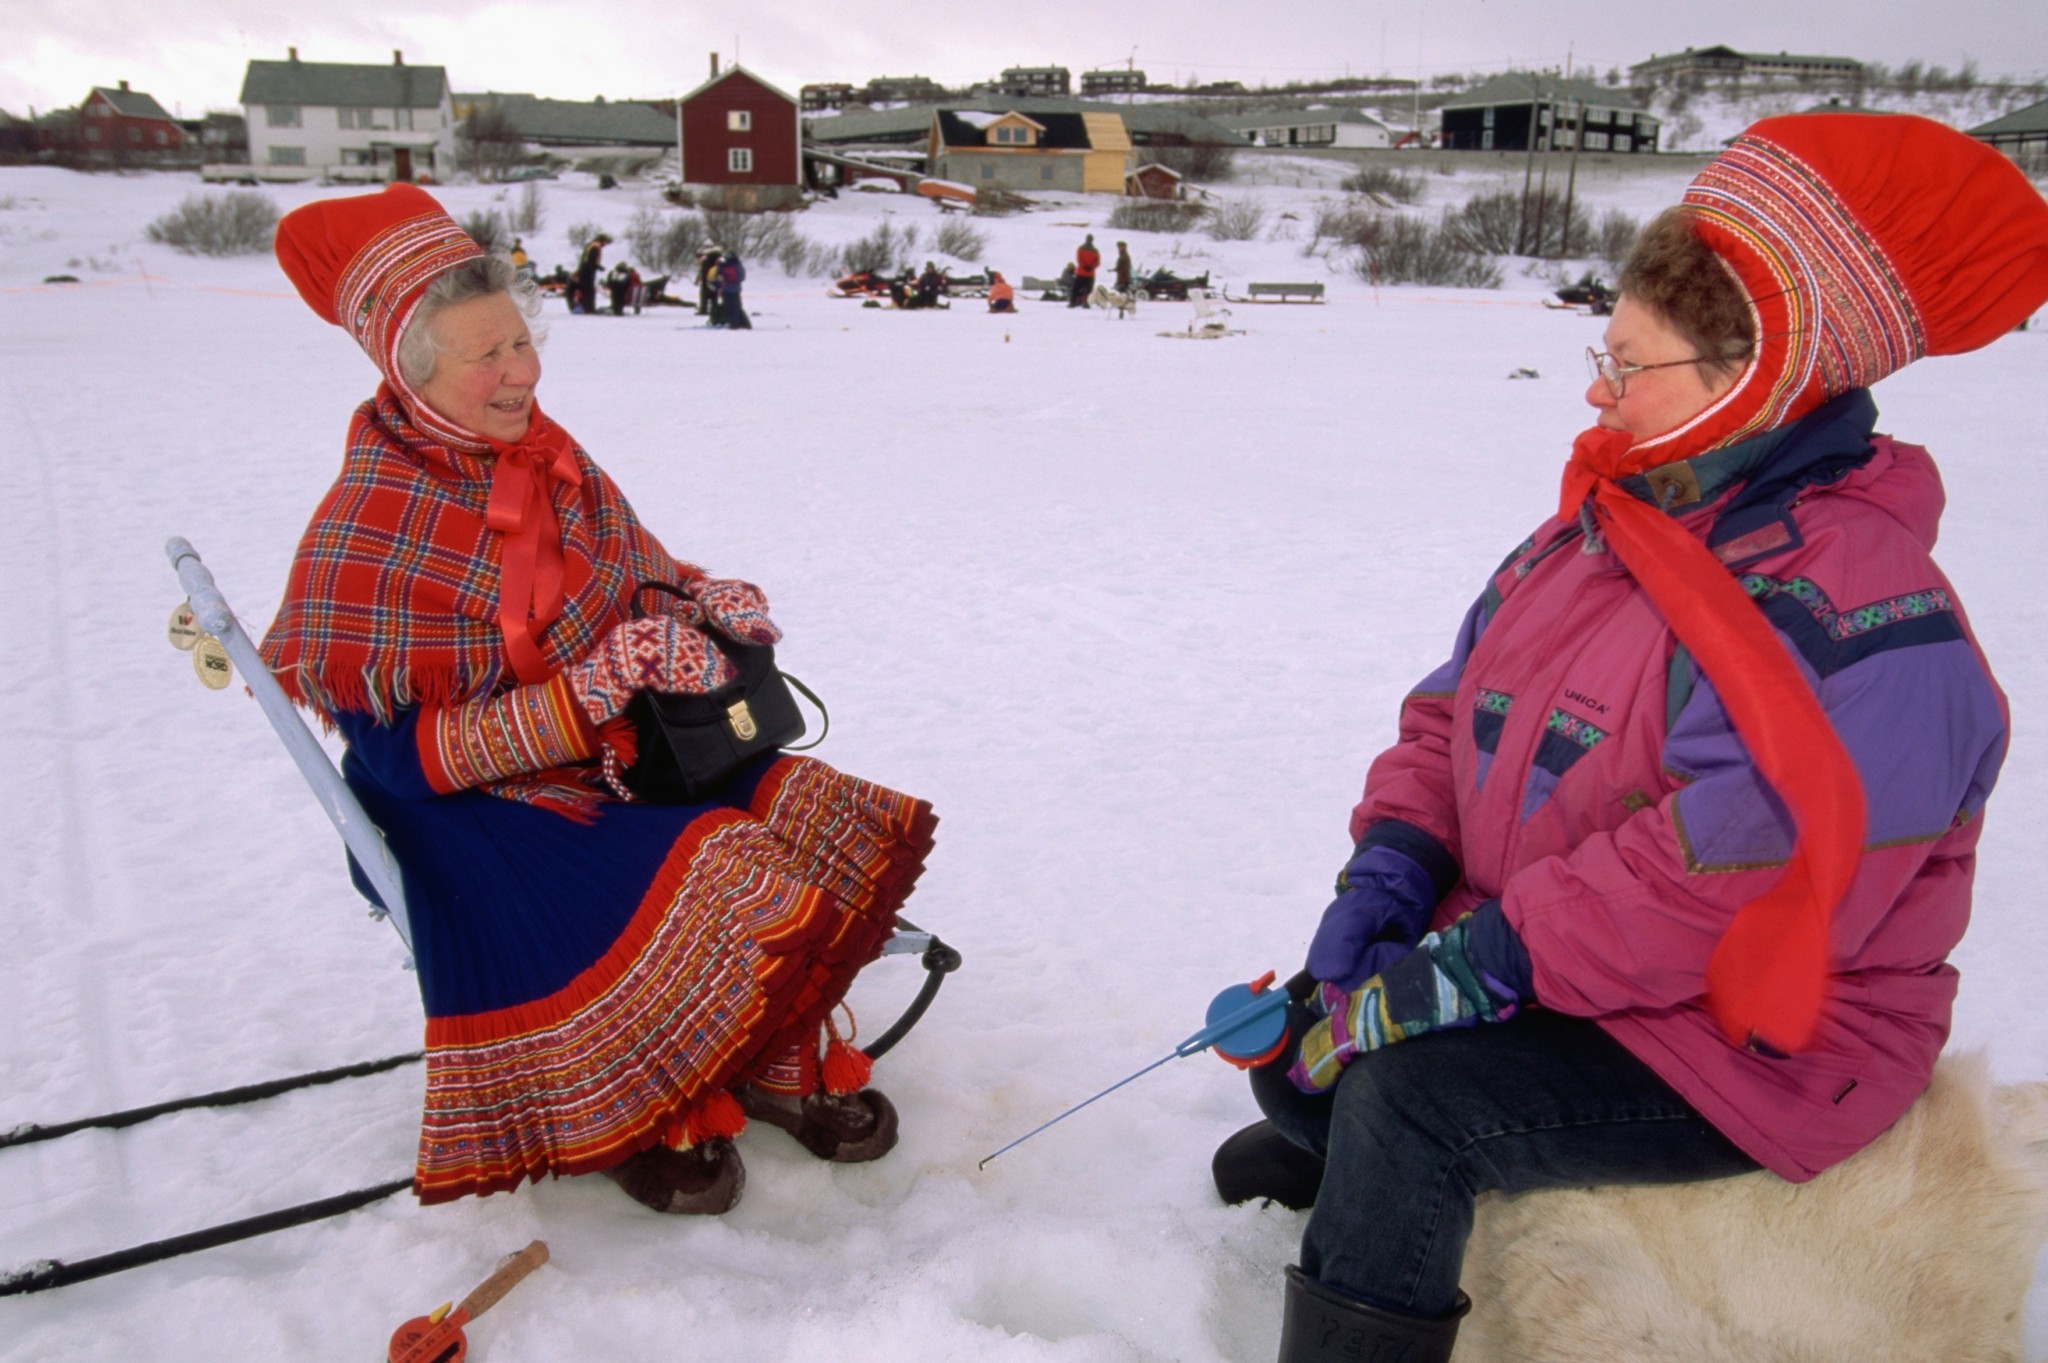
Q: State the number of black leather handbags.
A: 1